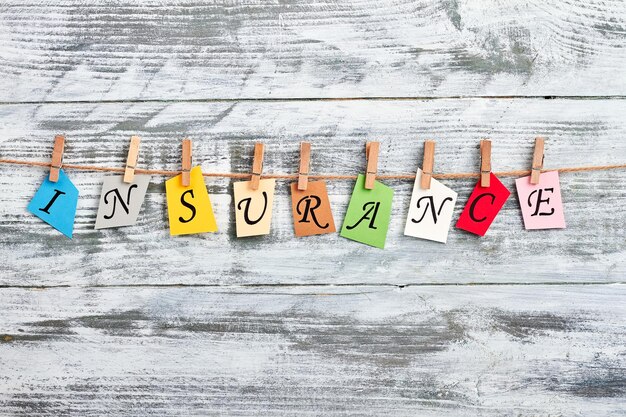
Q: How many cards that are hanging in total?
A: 9